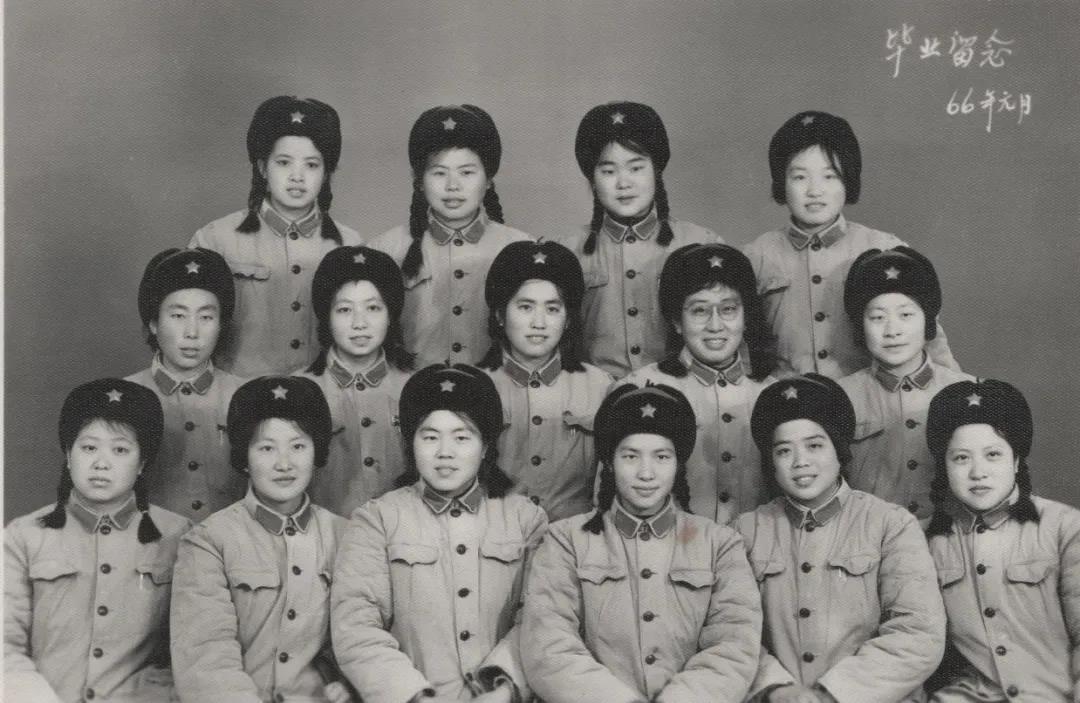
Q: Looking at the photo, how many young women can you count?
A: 15